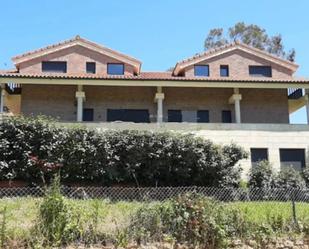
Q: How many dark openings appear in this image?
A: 13